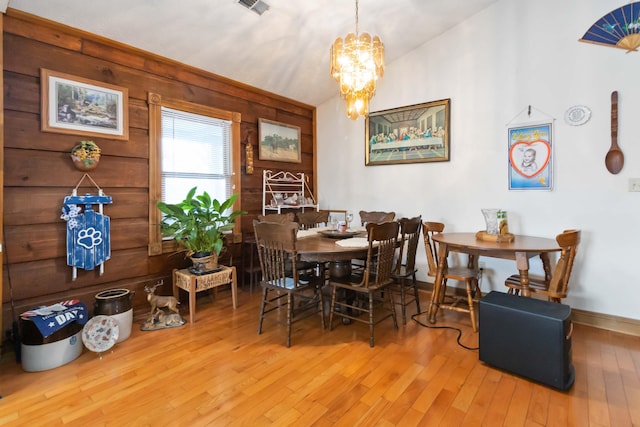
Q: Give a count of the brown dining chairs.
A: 8